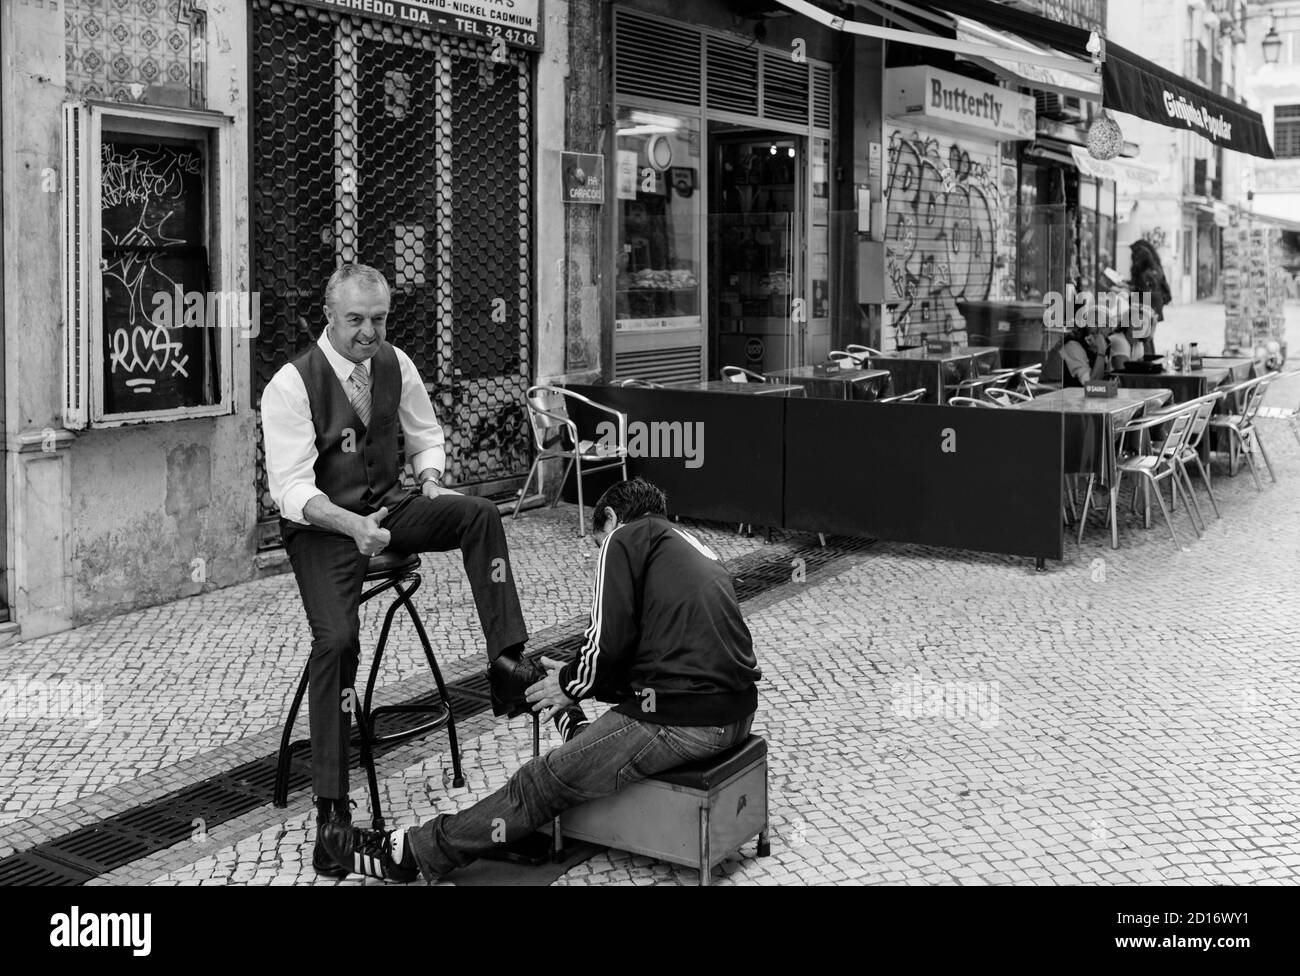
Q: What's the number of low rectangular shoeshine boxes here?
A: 1